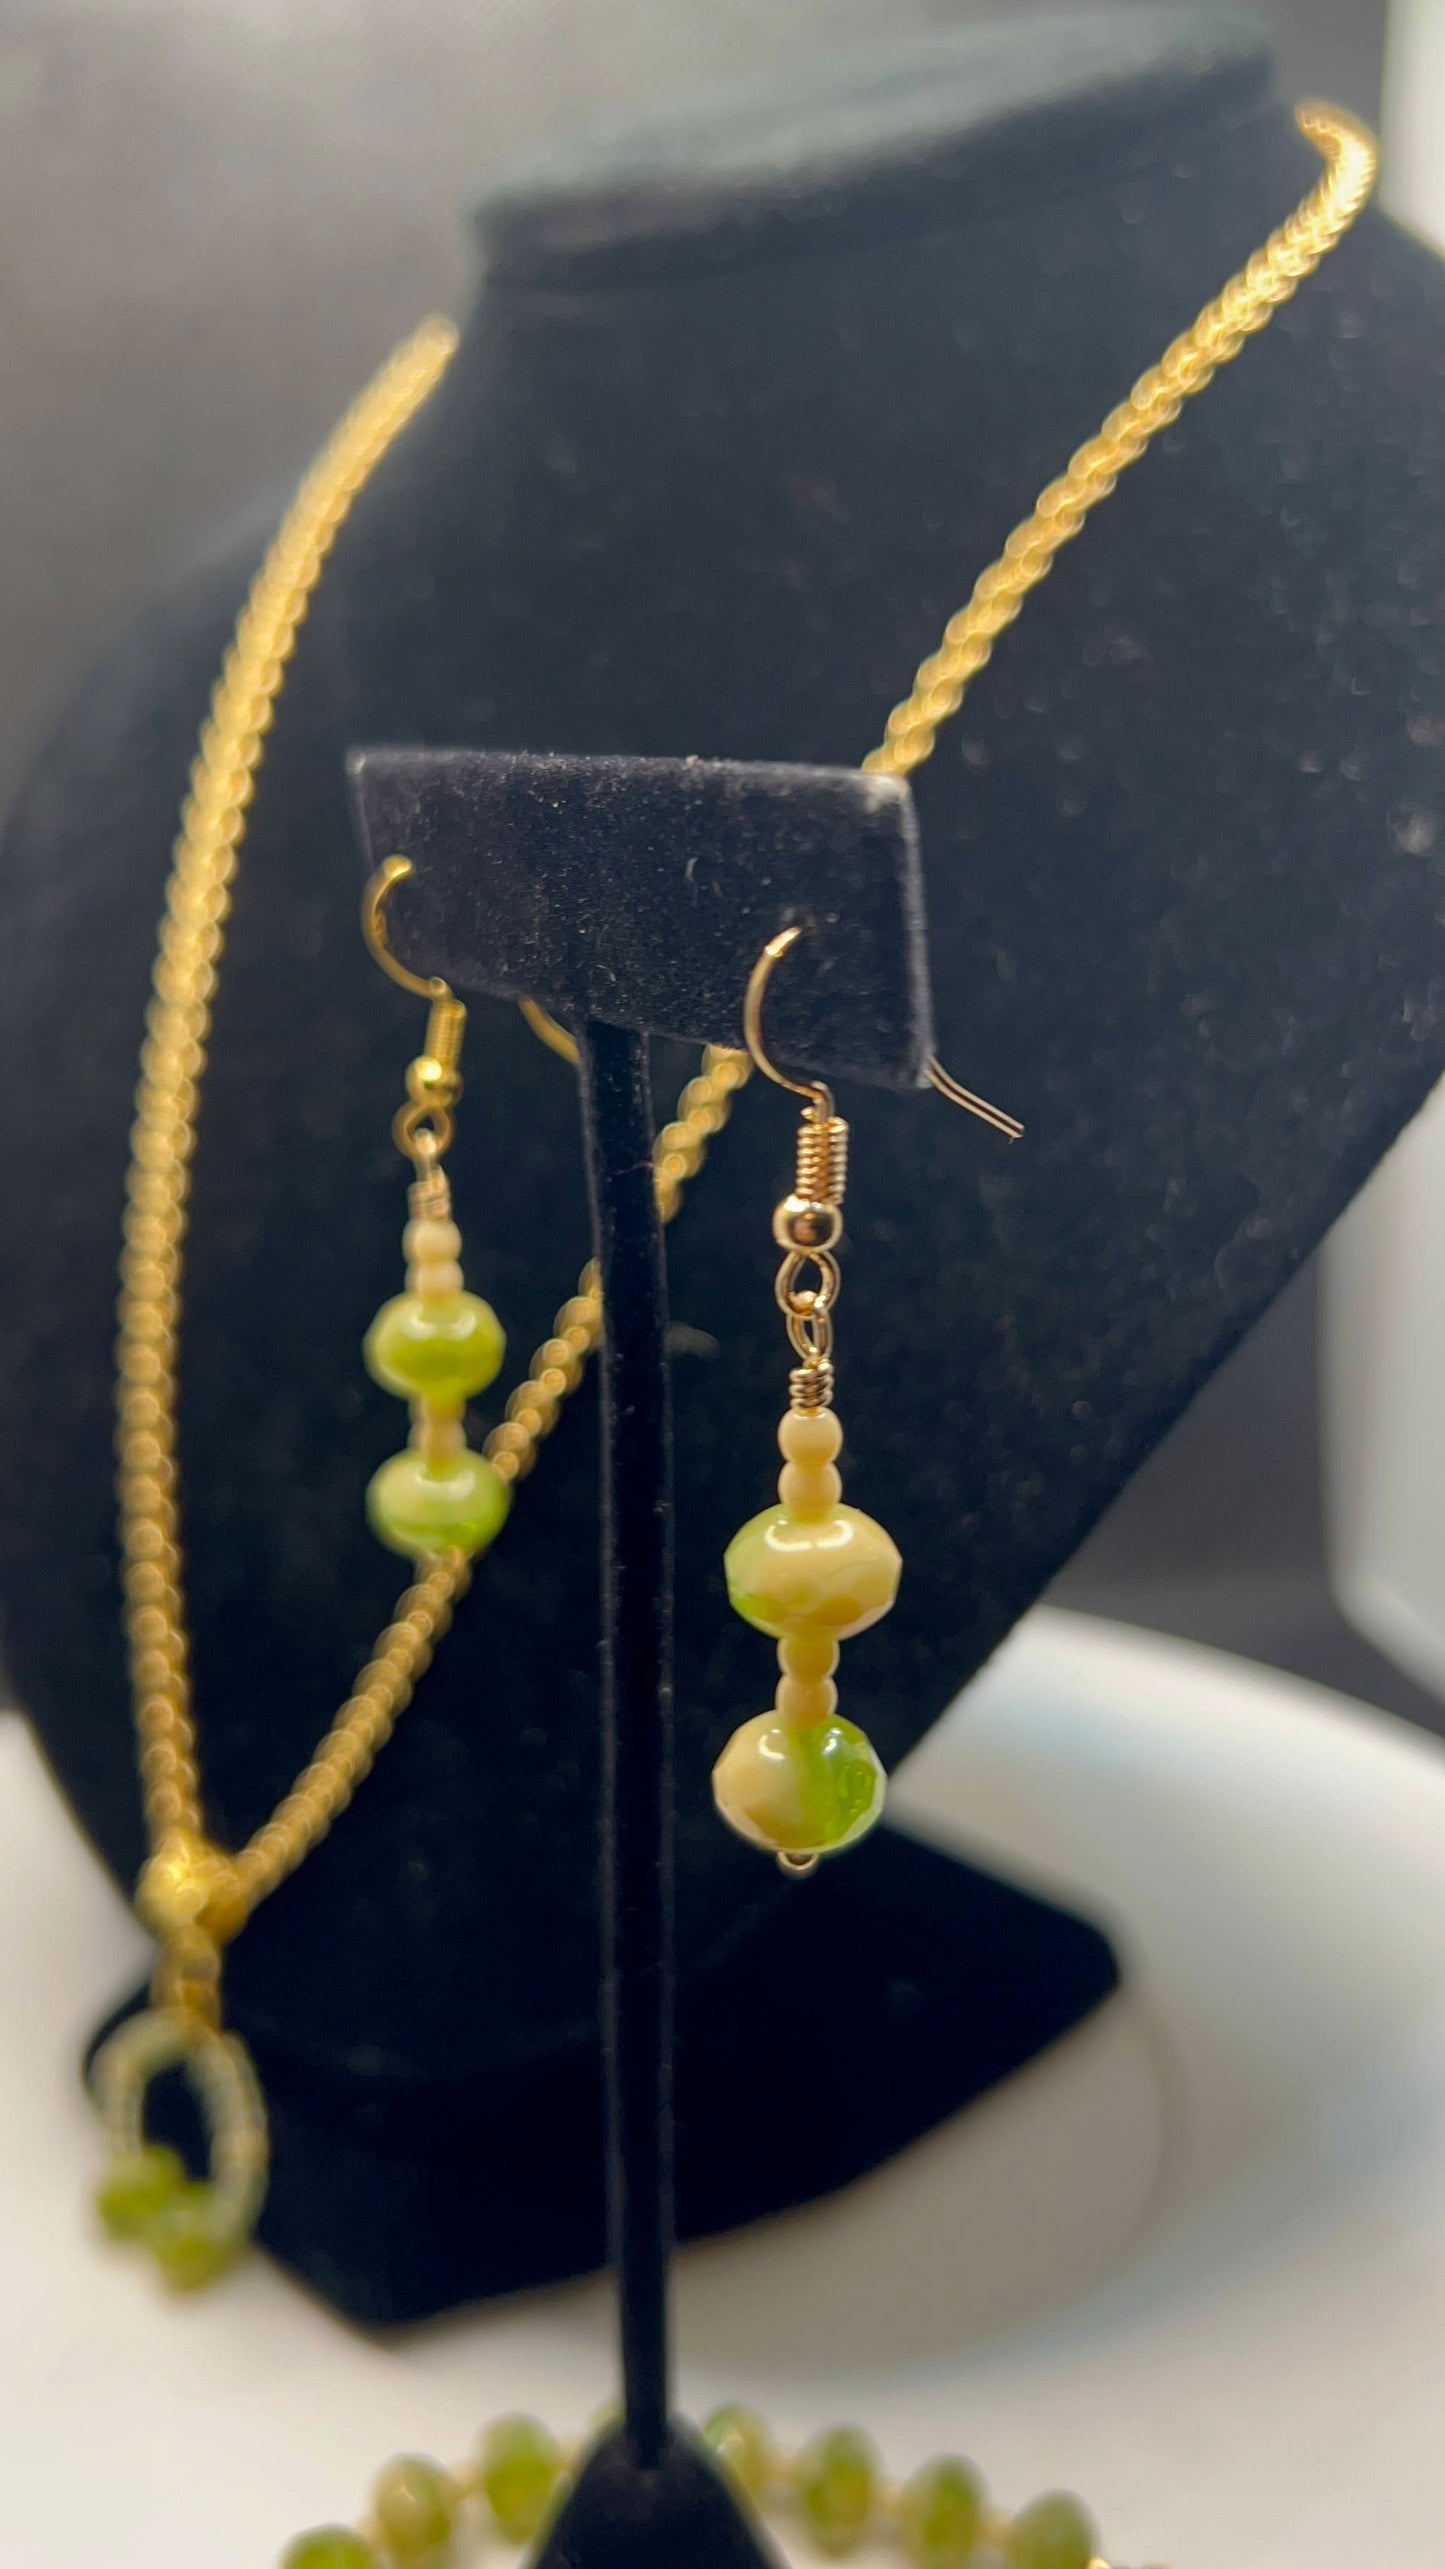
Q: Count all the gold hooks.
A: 2